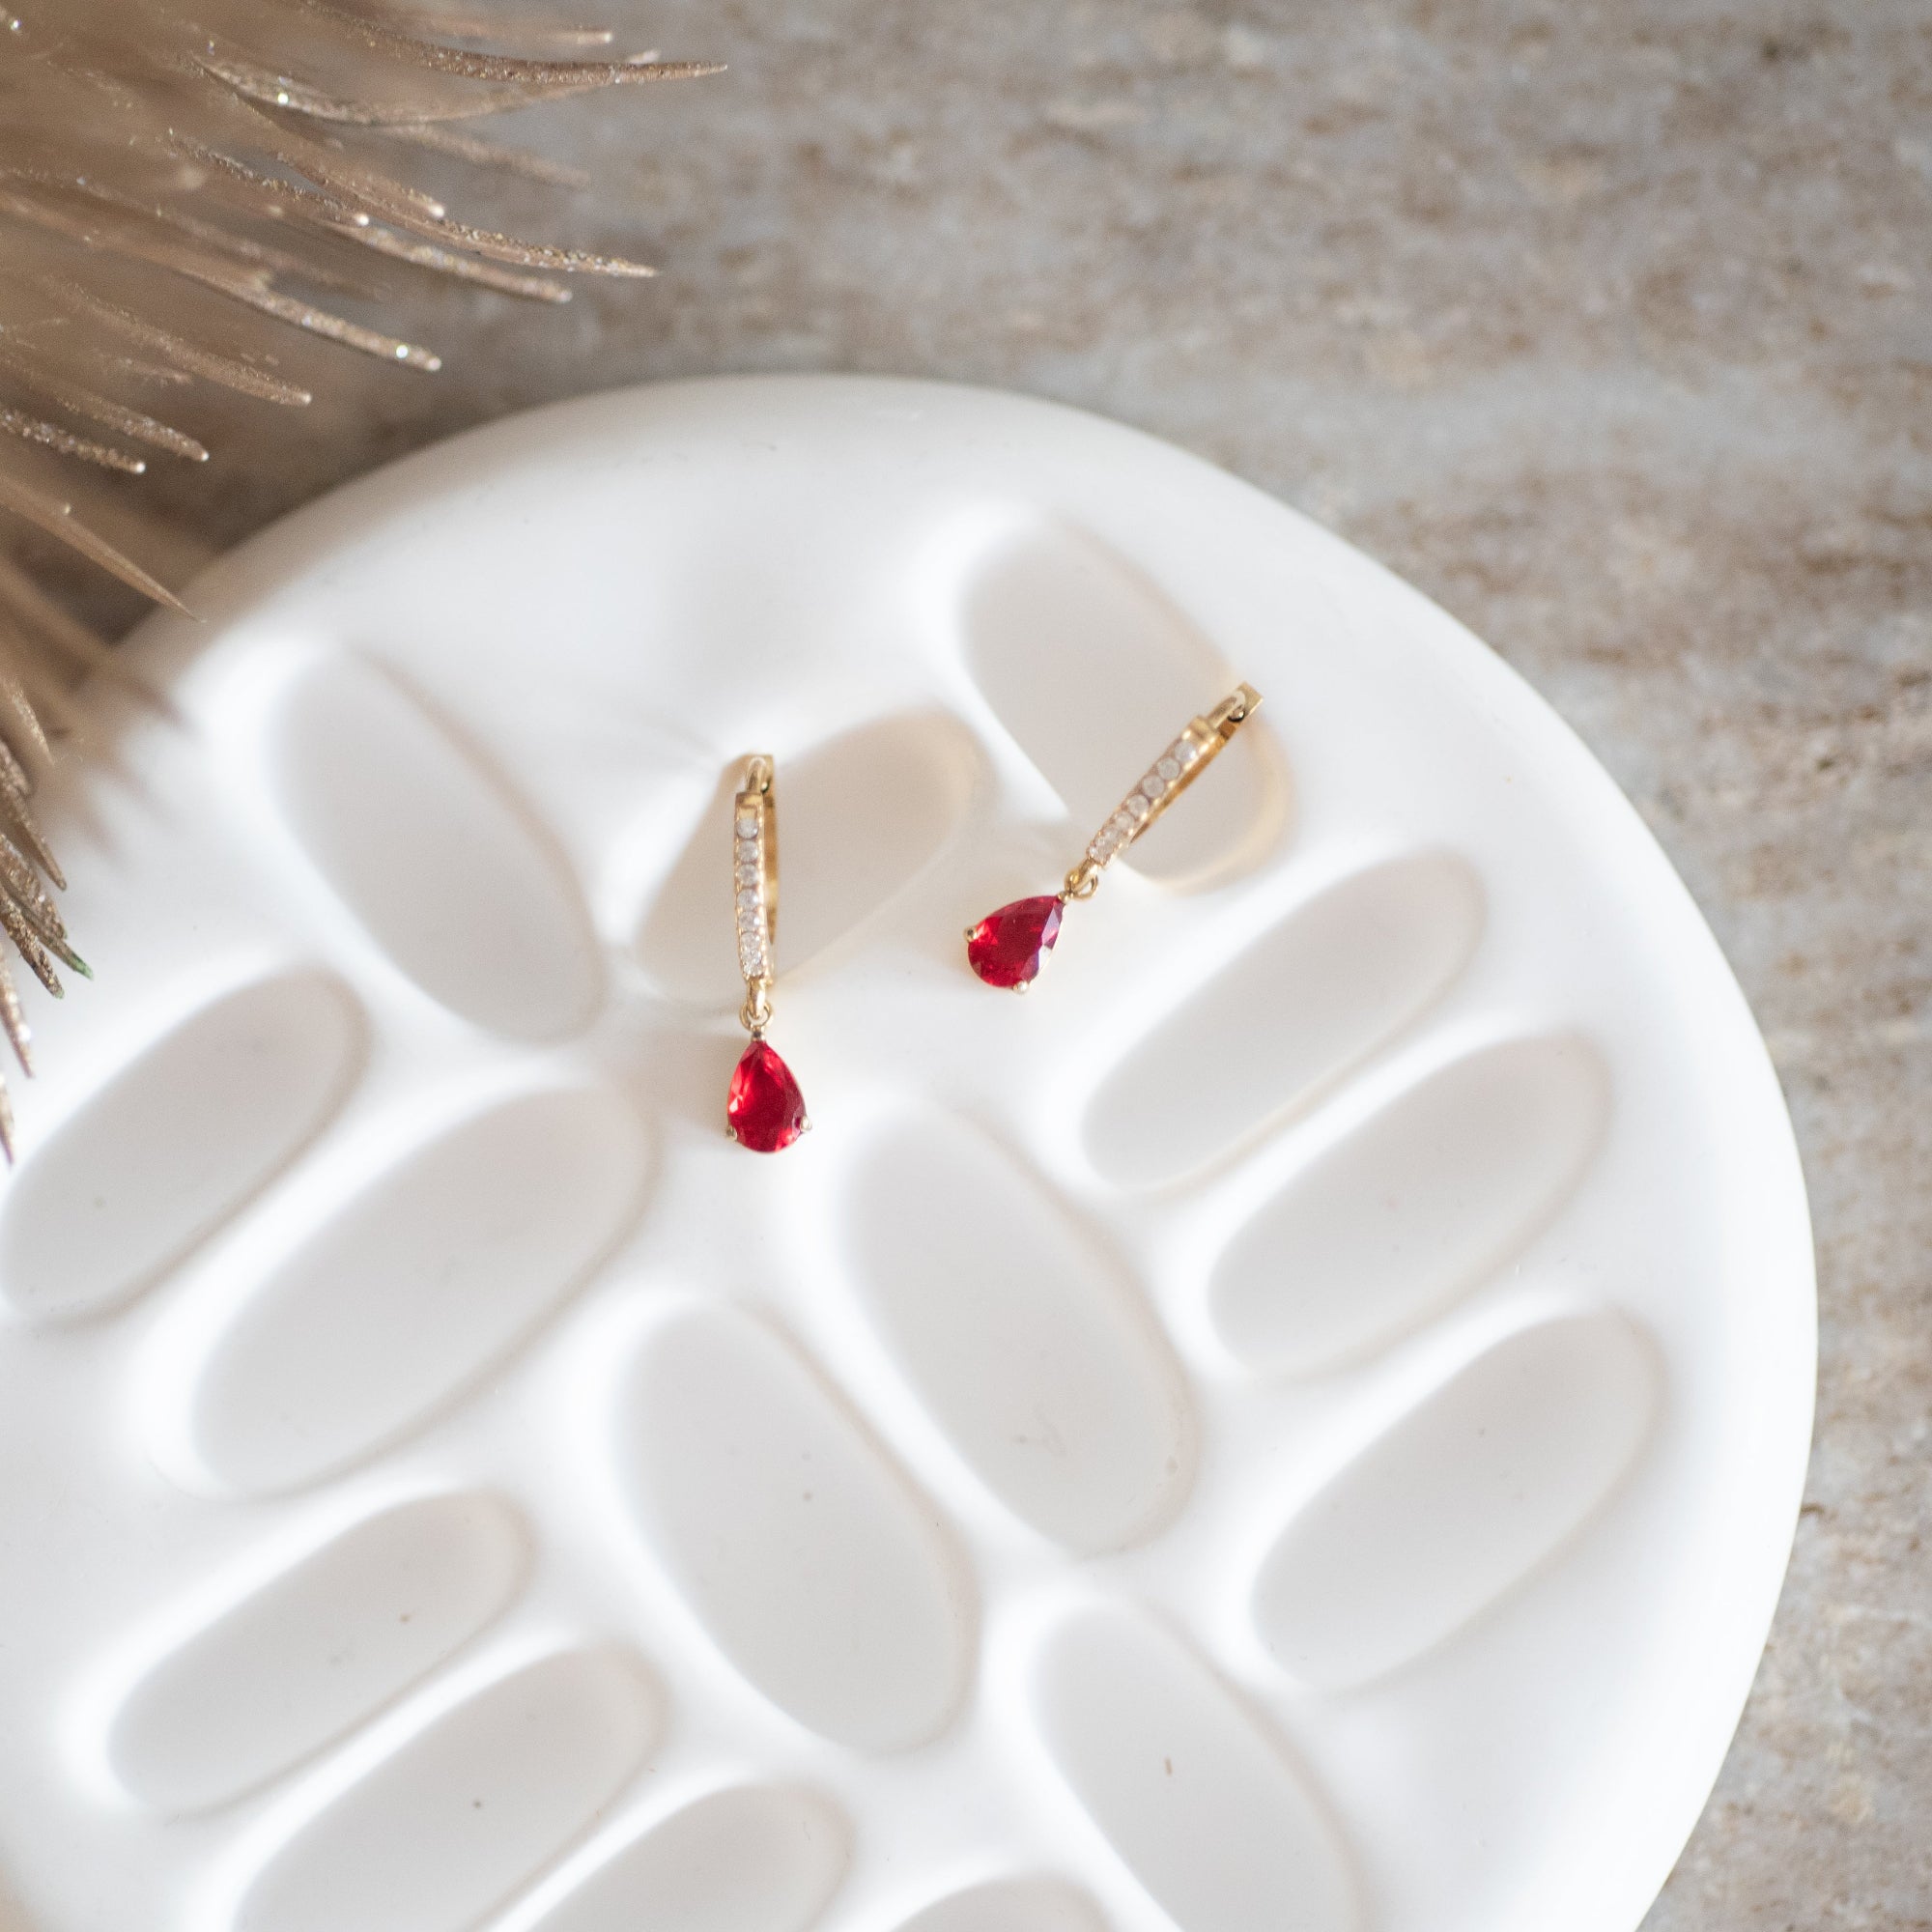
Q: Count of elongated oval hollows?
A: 15